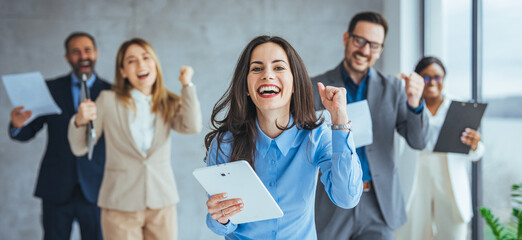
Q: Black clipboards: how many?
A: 1